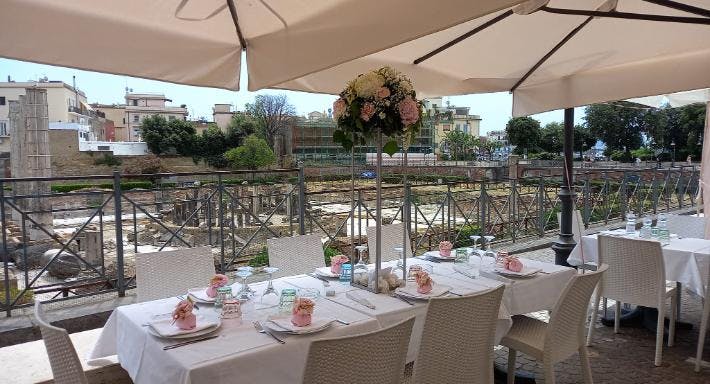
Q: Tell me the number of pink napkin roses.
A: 7